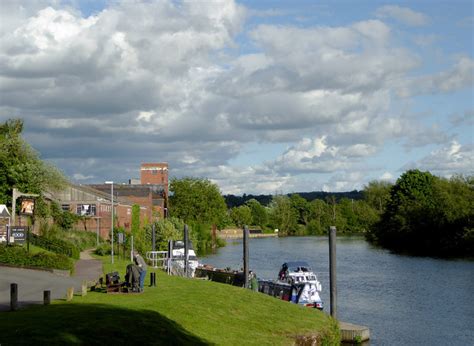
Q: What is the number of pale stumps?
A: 2